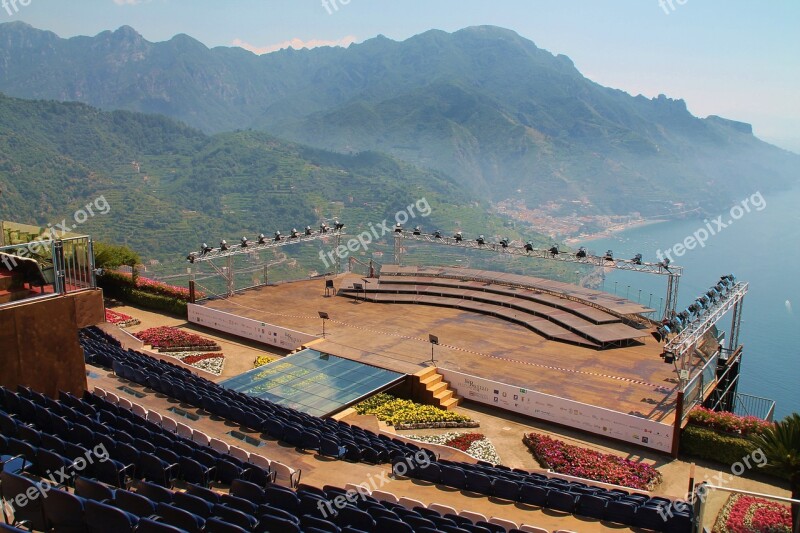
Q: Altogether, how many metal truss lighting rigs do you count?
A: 3